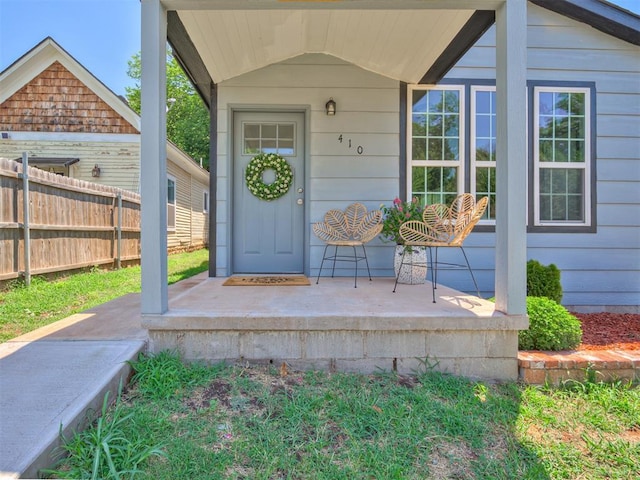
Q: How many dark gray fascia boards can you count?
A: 3